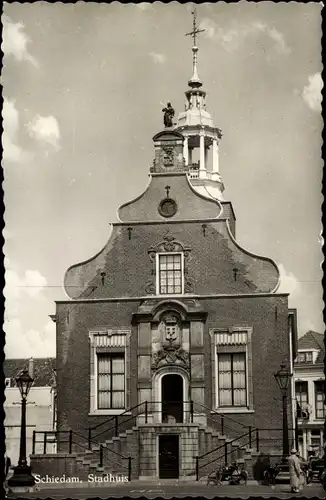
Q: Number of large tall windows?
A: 2